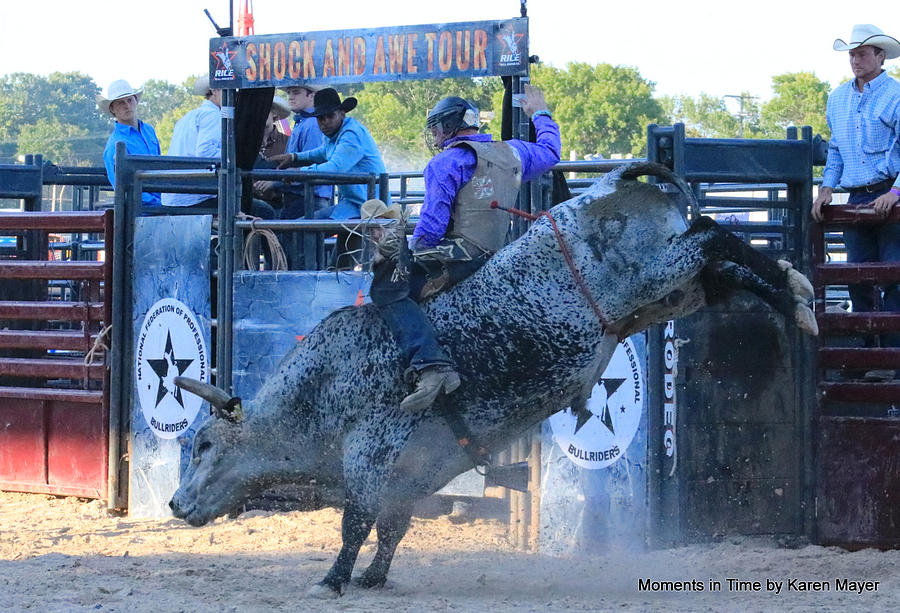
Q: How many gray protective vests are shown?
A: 1